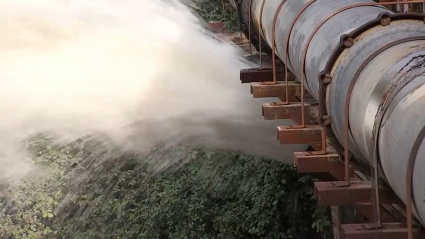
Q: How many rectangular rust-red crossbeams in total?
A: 7